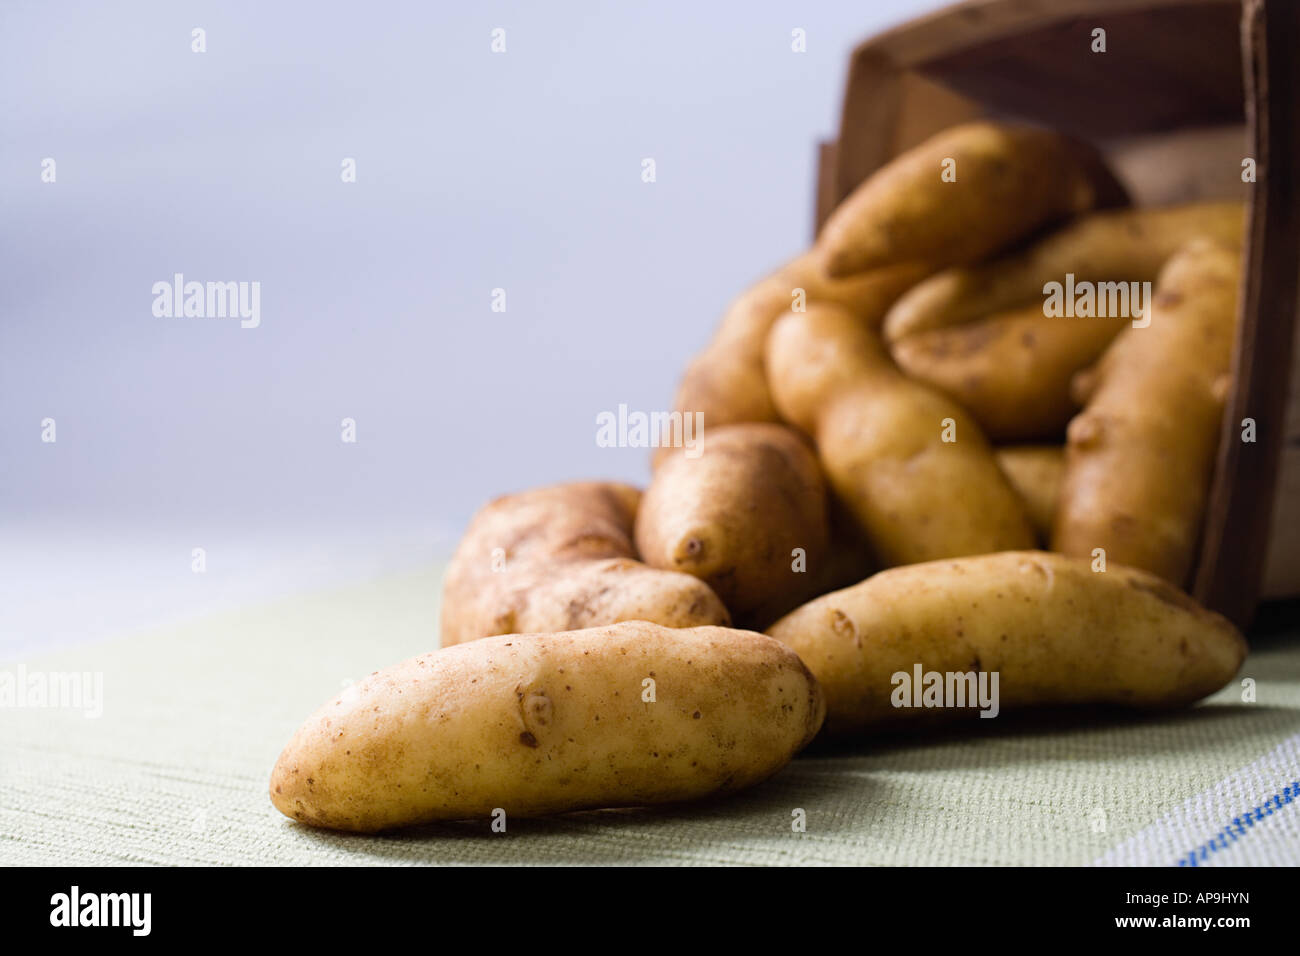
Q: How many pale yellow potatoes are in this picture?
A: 11